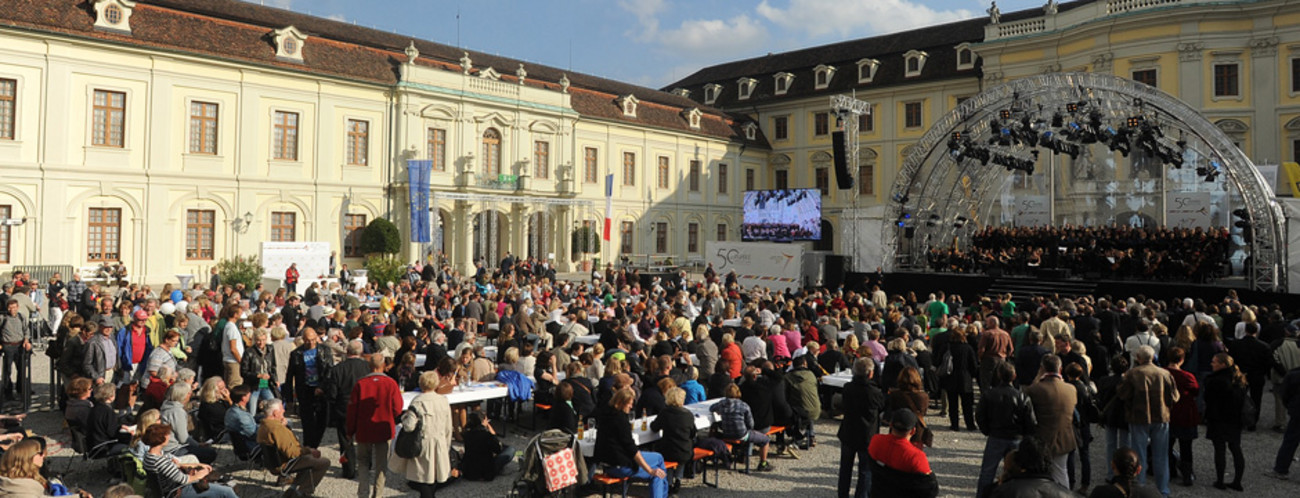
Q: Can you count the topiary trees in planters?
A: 2